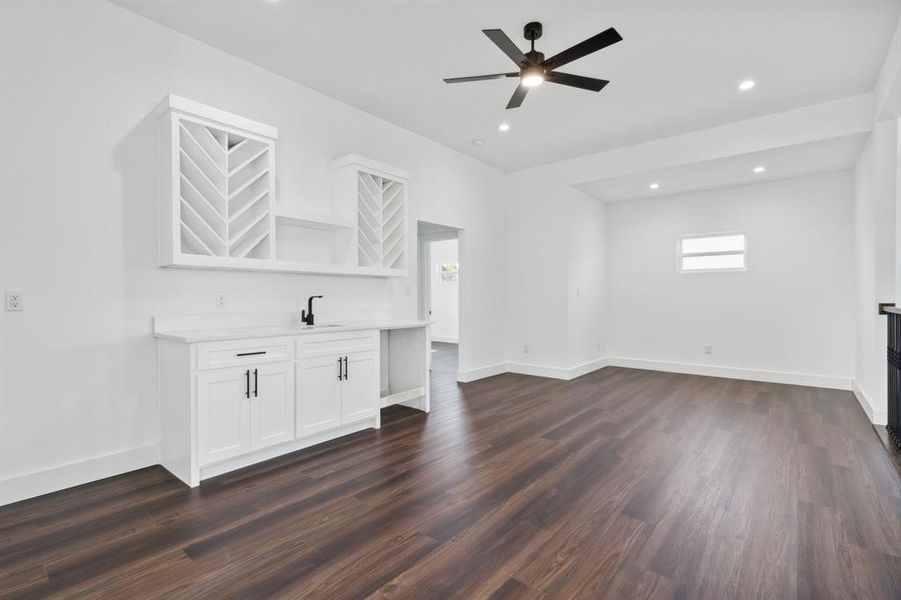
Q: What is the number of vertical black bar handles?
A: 4